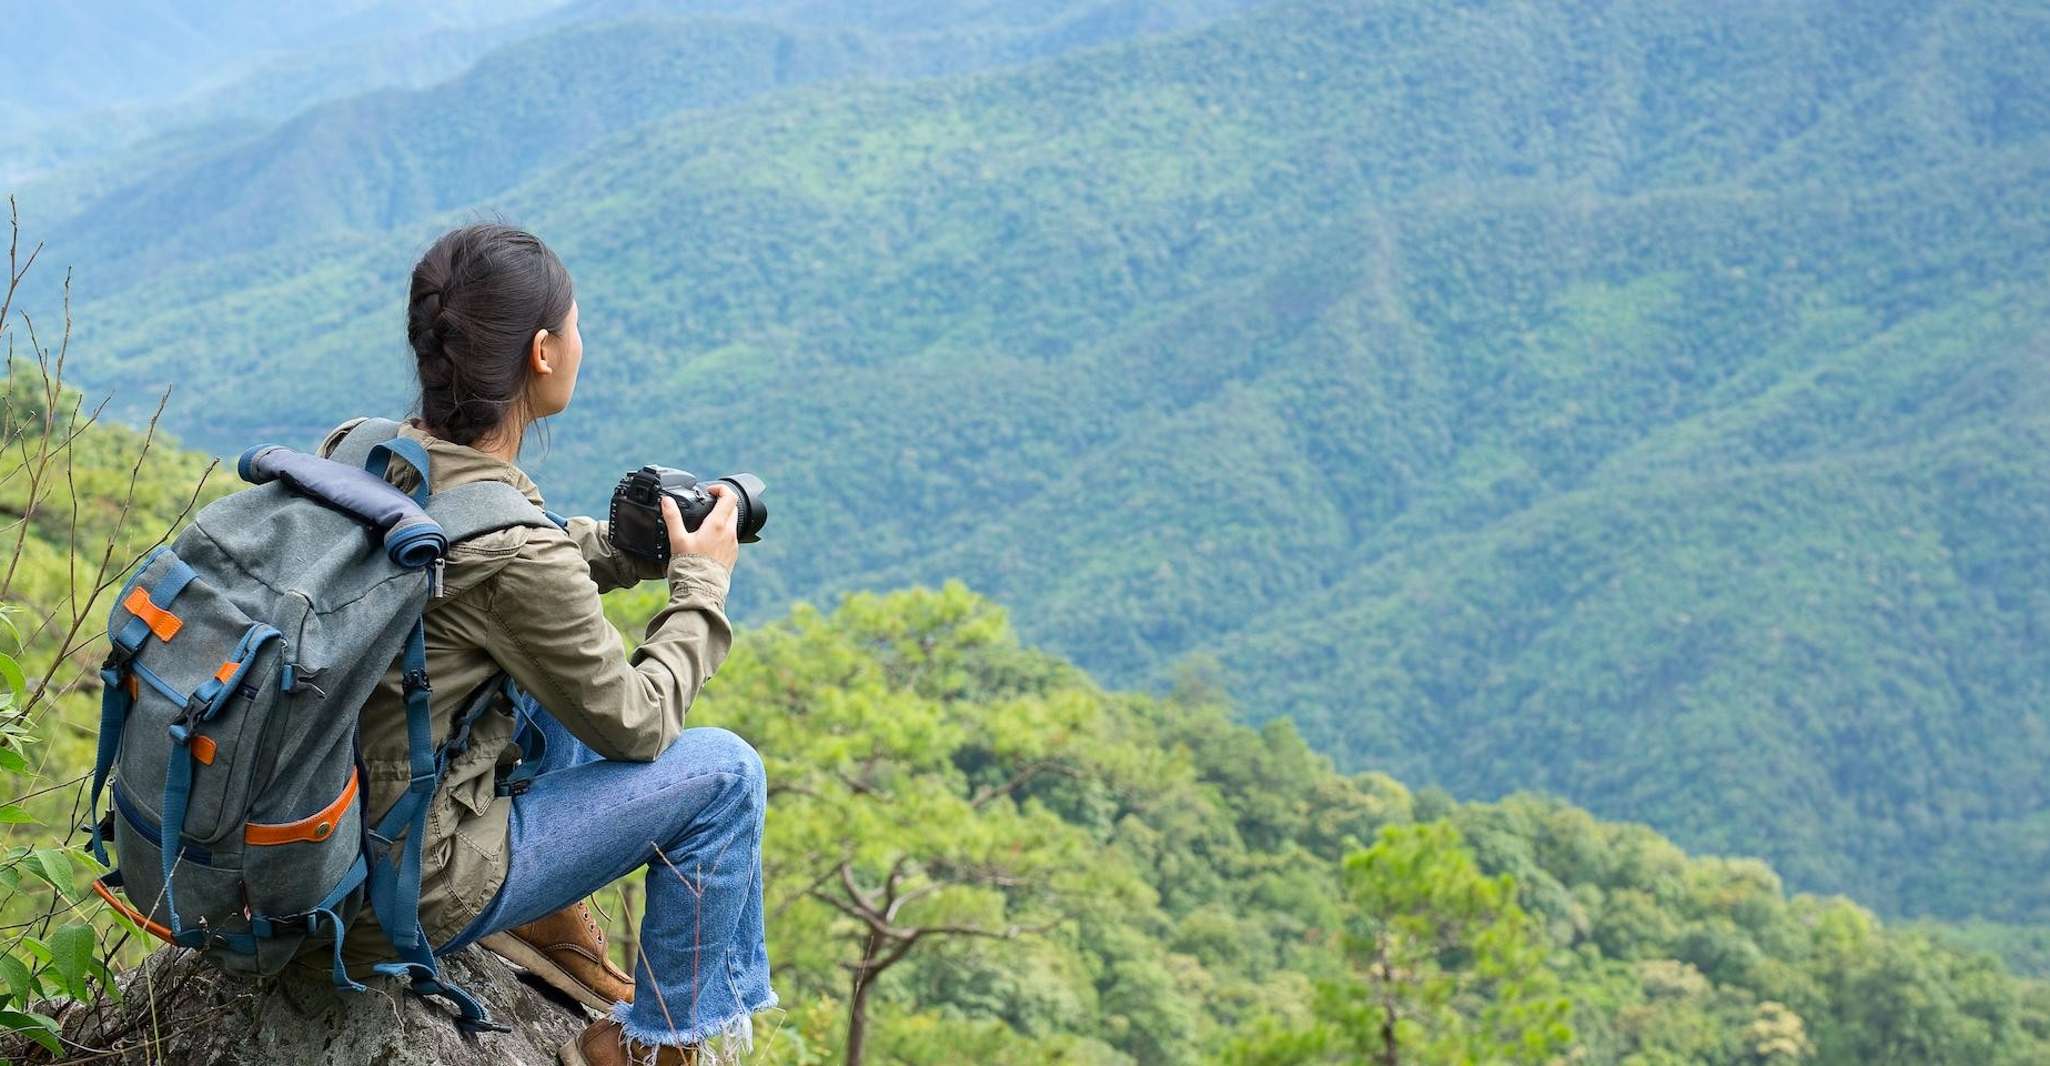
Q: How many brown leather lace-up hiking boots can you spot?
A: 2